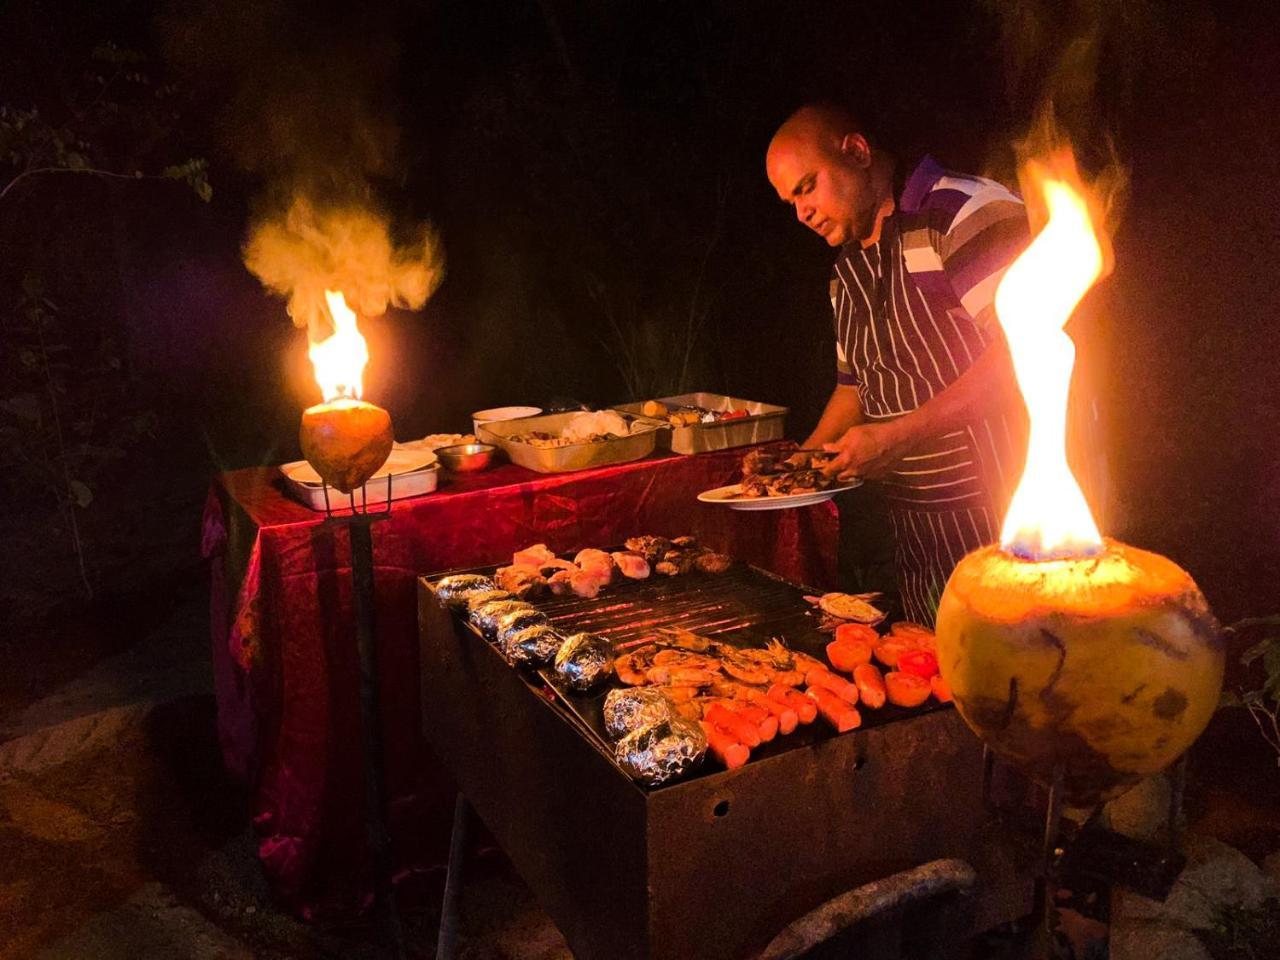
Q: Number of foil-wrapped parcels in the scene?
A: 8